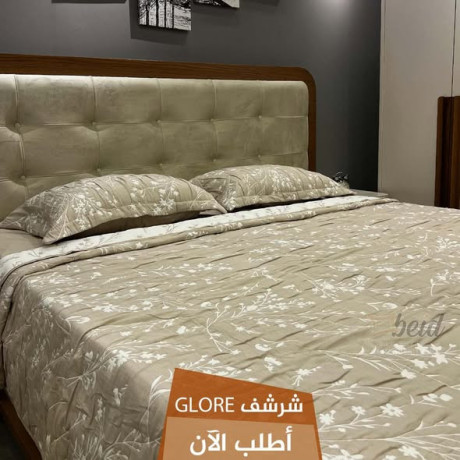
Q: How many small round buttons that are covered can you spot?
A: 10